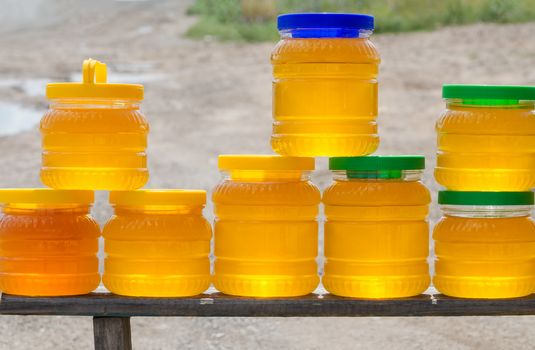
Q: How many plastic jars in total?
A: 8